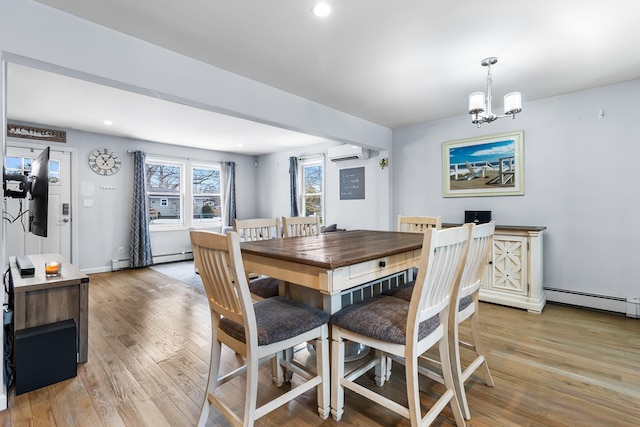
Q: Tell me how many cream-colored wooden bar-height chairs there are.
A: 6